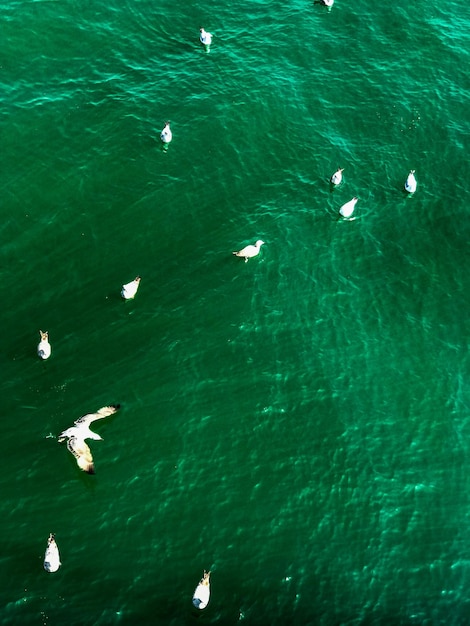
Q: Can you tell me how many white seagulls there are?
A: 12